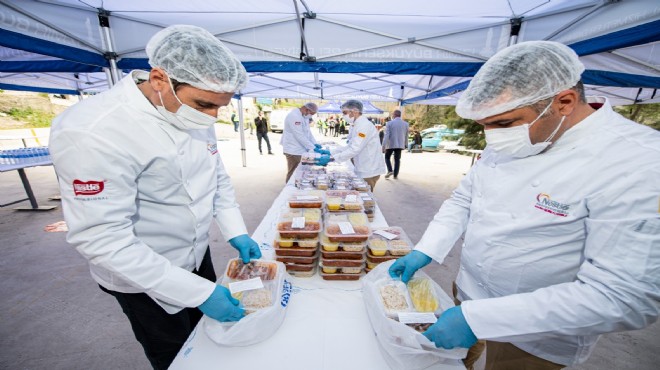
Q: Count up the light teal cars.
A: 1